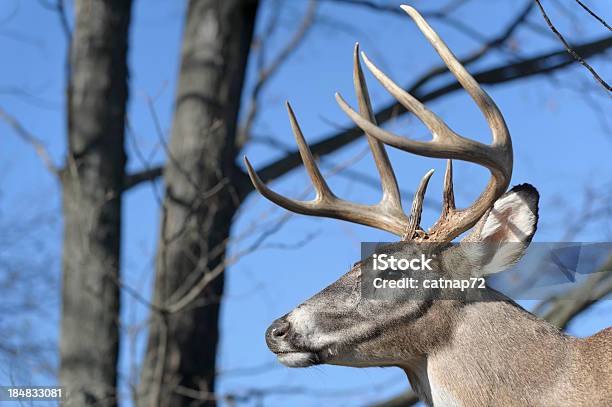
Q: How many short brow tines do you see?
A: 2